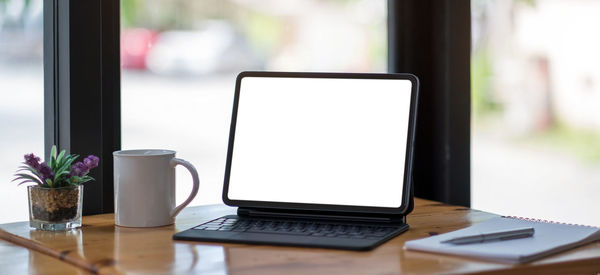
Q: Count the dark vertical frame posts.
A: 2